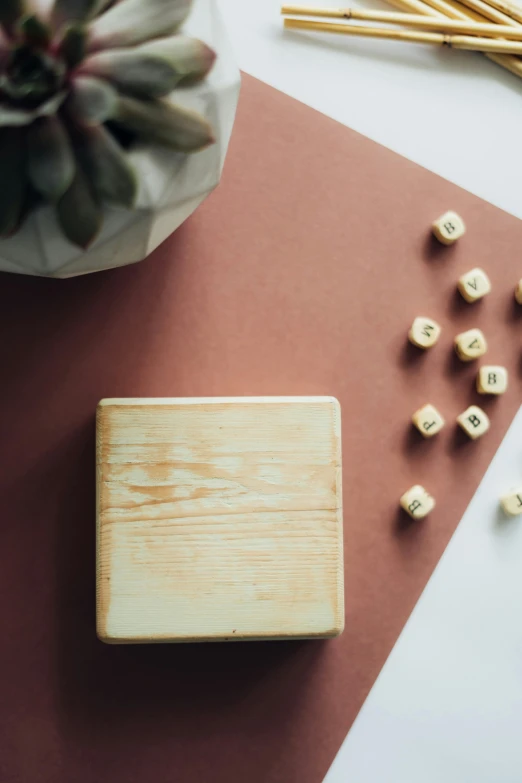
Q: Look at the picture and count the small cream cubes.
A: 10